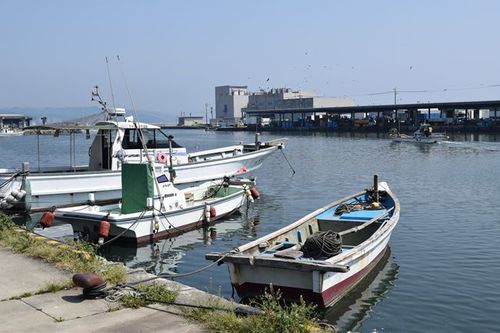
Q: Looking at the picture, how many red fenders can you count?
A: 4